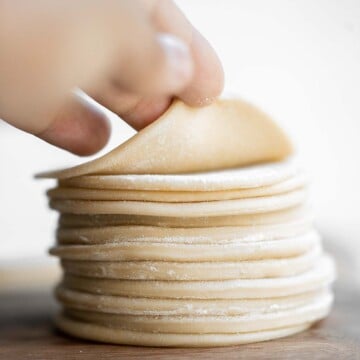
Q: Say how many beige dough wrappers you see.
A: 12